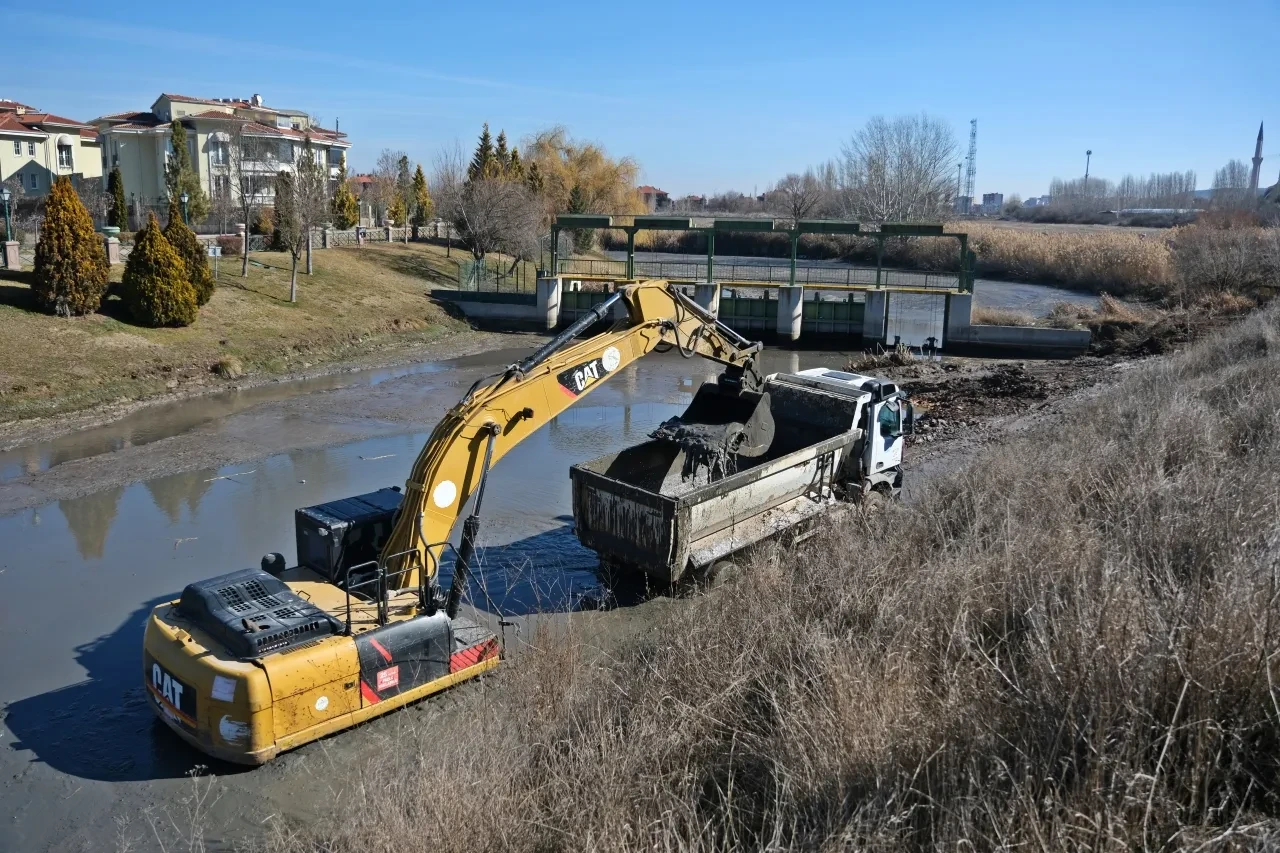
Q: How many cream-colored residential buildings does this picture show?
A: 2